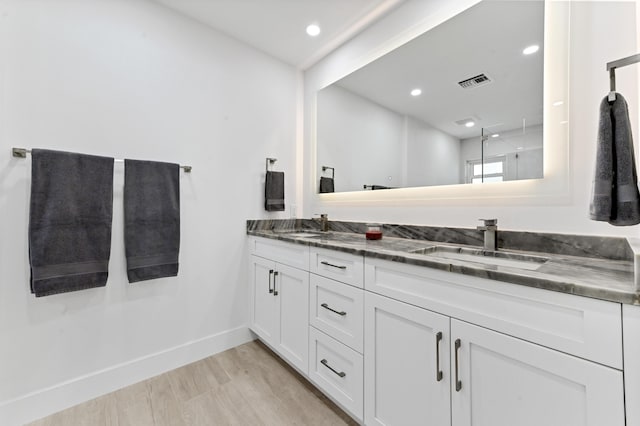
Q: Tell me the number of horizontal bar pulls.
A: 3